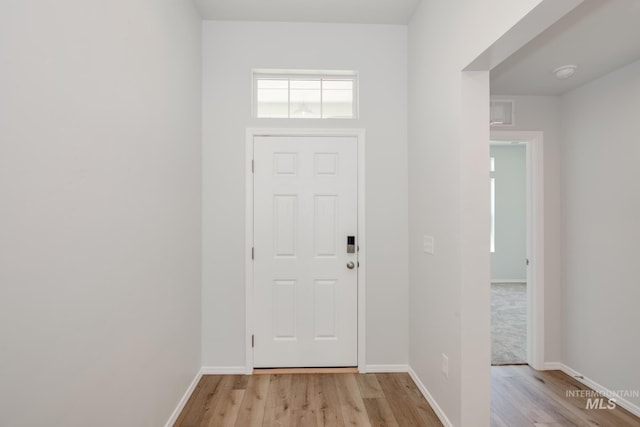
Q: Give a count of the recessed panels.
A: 6